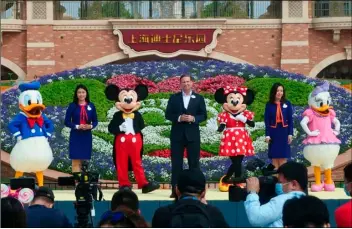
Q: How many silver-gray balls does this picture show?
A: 0